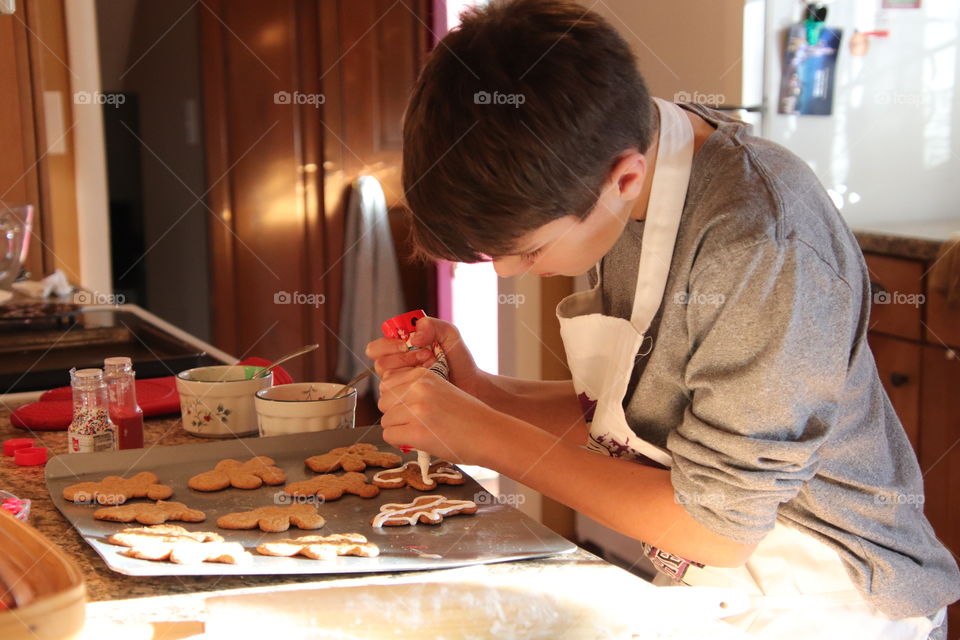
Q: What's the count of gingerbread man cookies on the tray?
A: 11